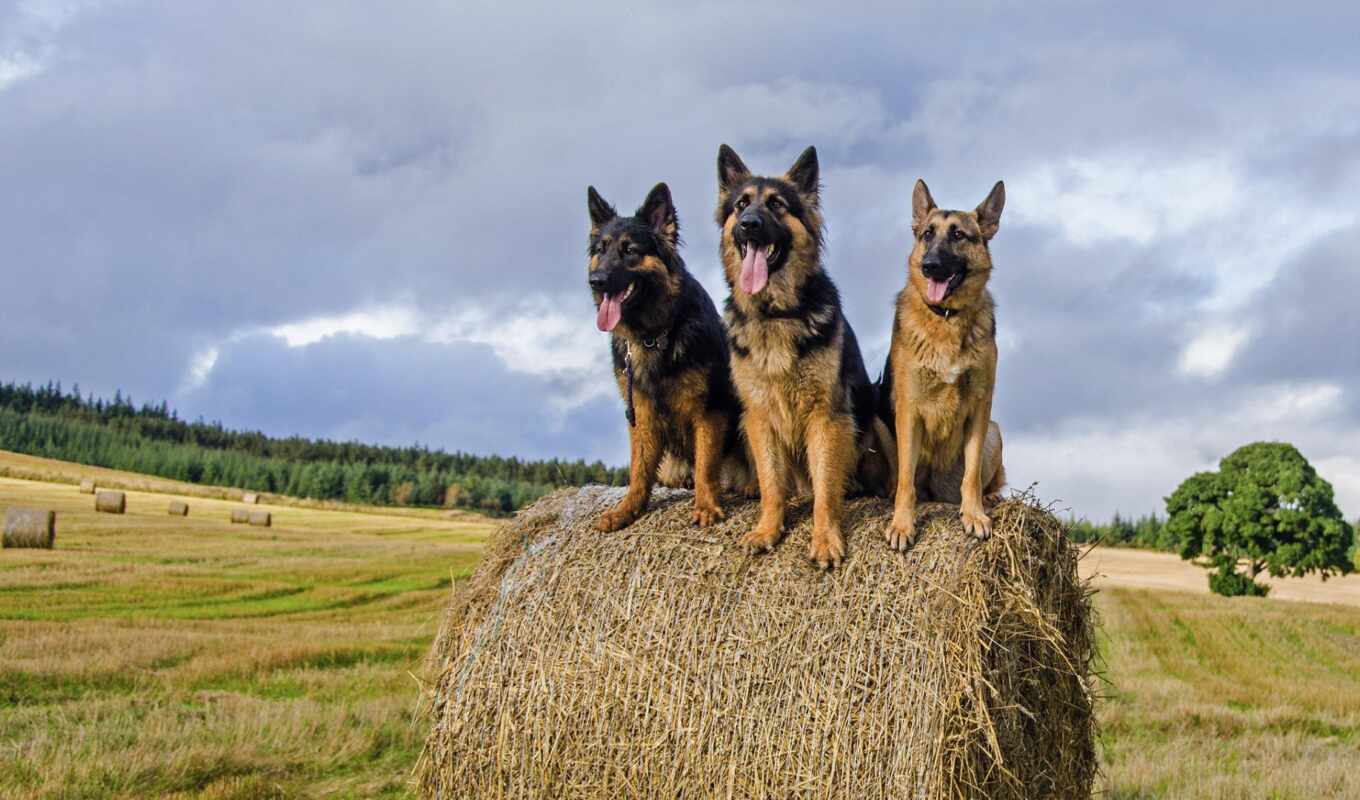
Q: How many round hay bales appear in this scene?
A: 8